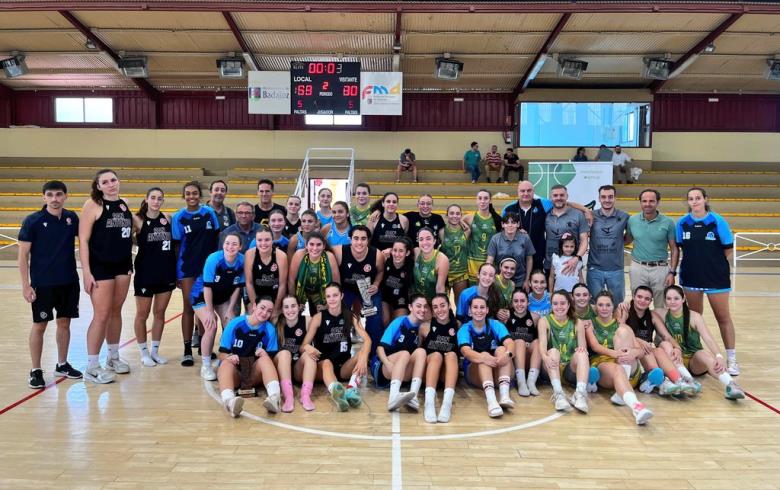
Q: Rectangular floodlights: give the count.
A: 7